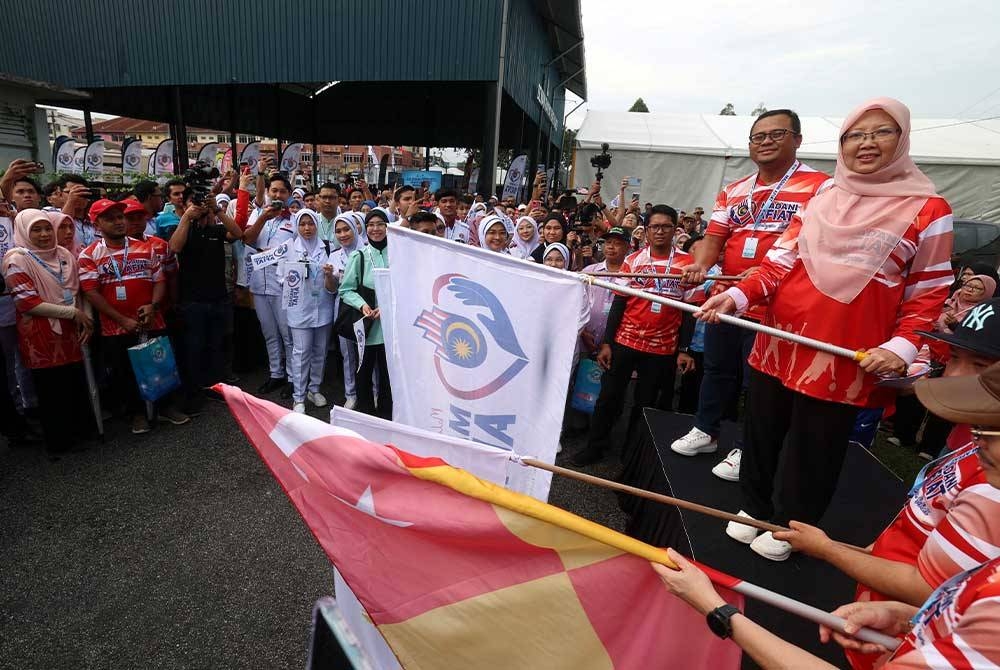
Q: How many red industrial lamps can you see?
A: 0